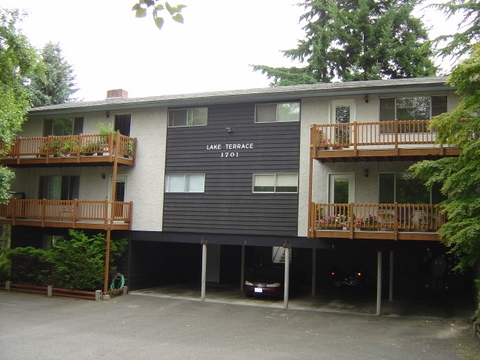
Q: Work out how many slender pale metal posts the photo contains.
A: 6